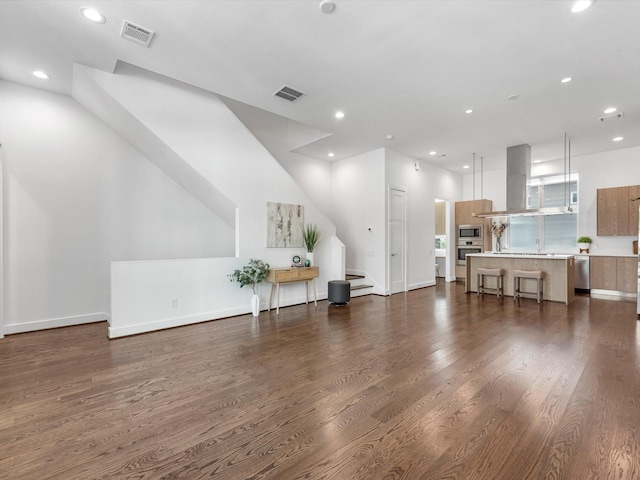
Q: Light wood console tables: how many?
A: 1